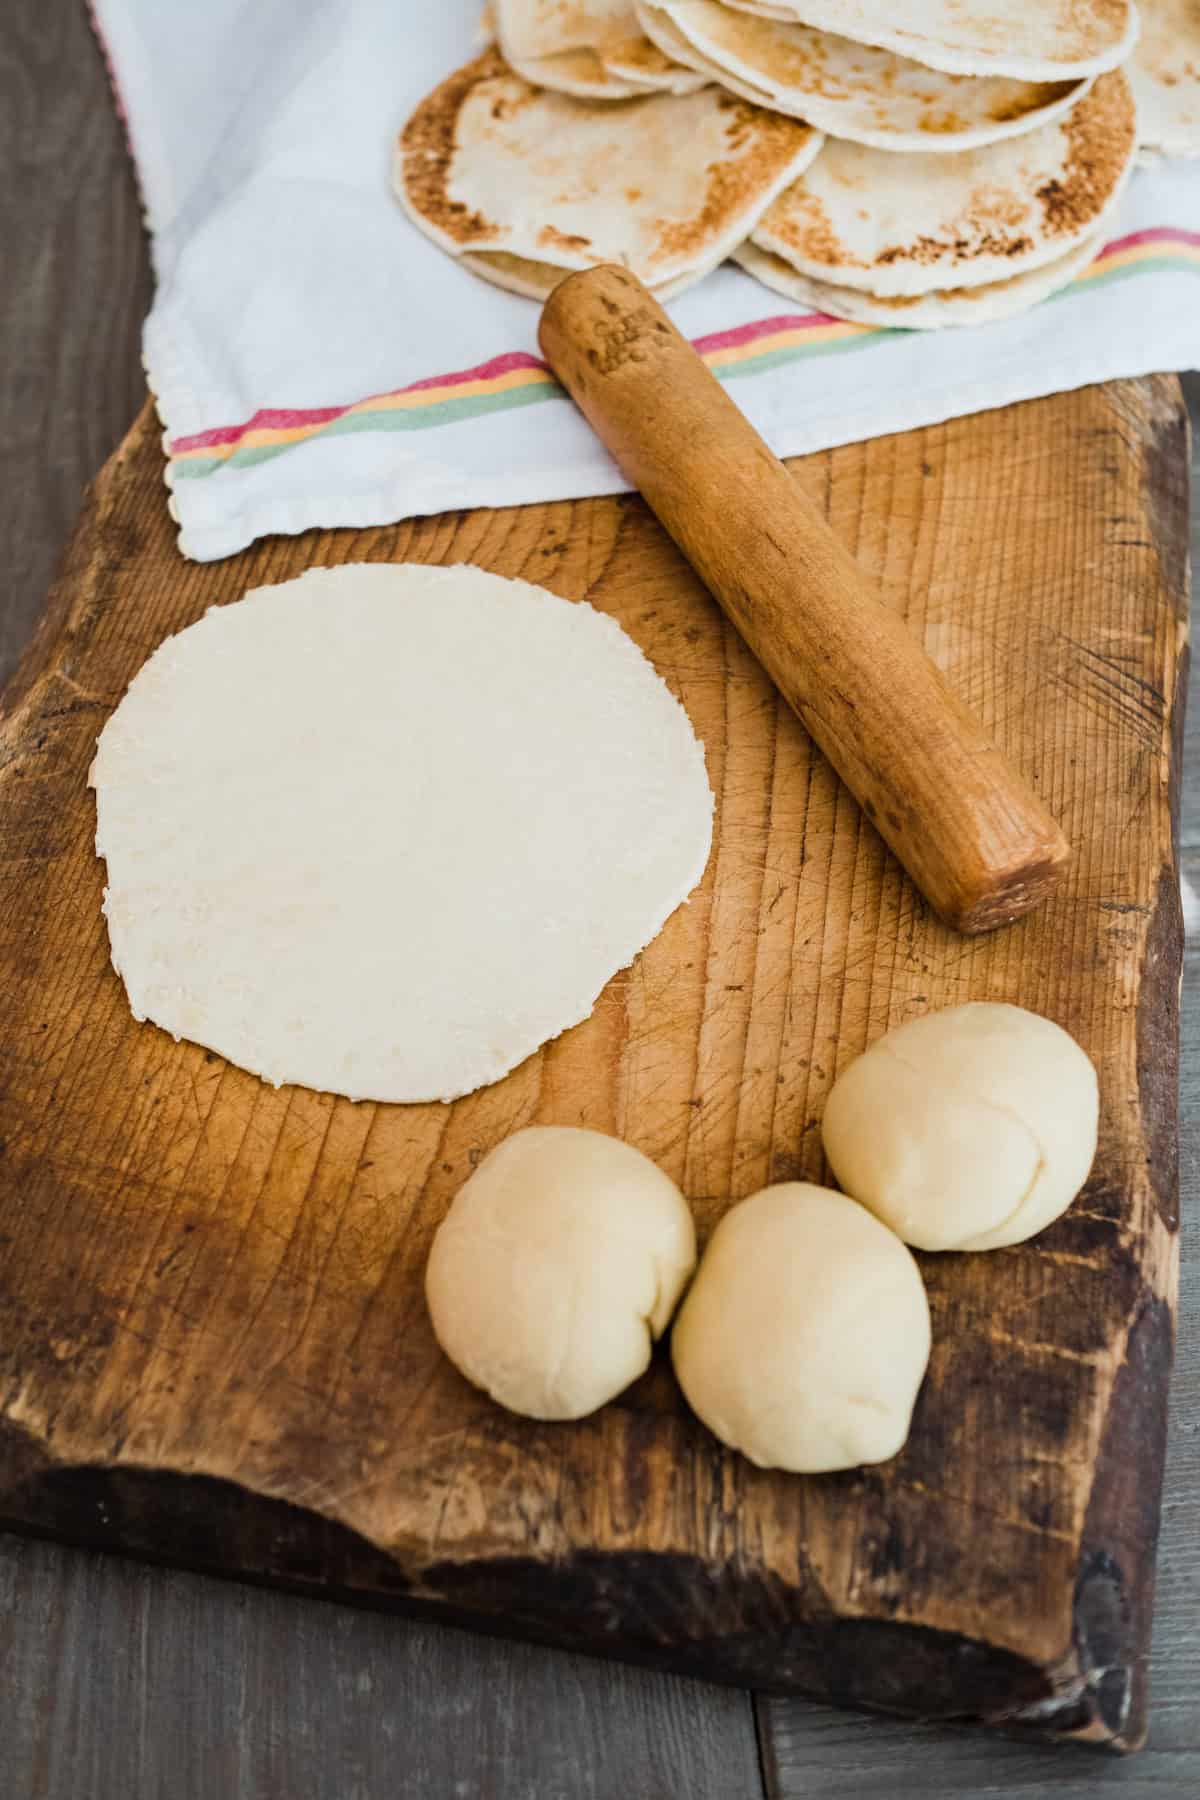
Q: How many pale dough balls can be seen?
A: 3